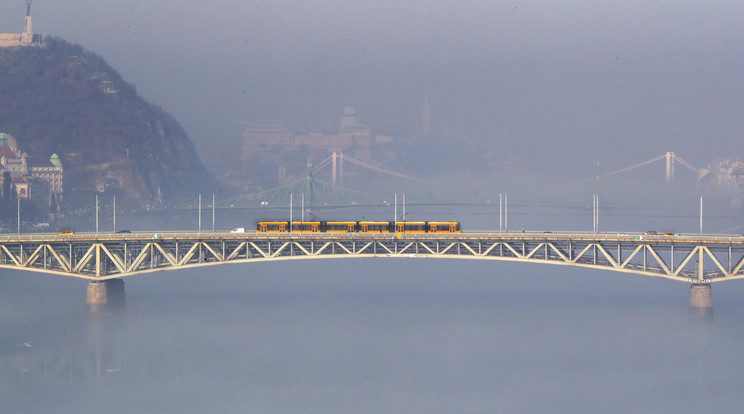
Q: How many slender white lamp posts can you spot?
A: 14